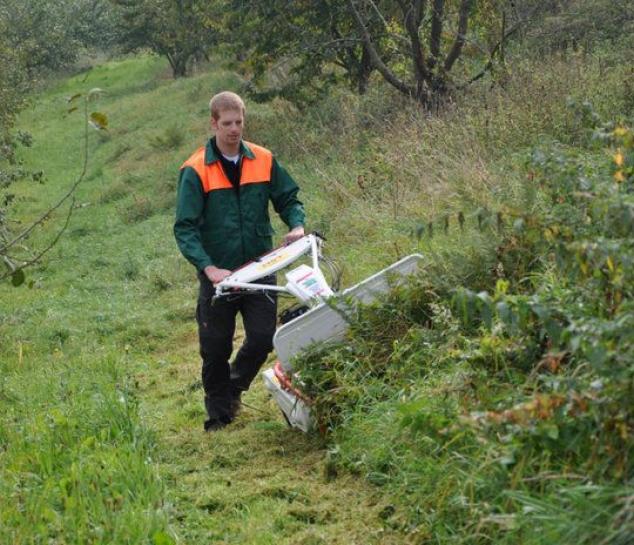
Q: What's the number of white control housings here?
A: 1